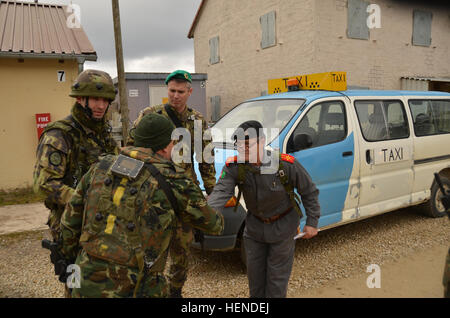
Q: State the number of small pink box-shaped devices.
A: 0